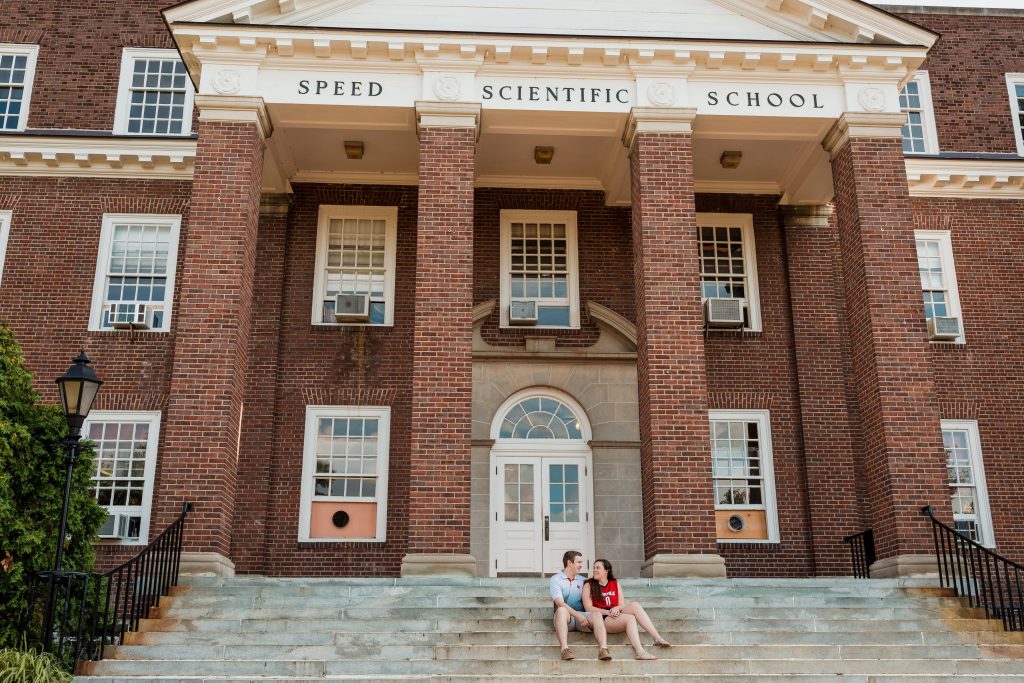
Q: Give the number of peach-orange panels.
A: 2